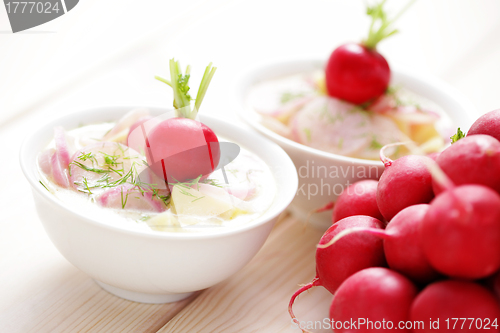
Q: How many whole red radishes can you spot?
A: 11